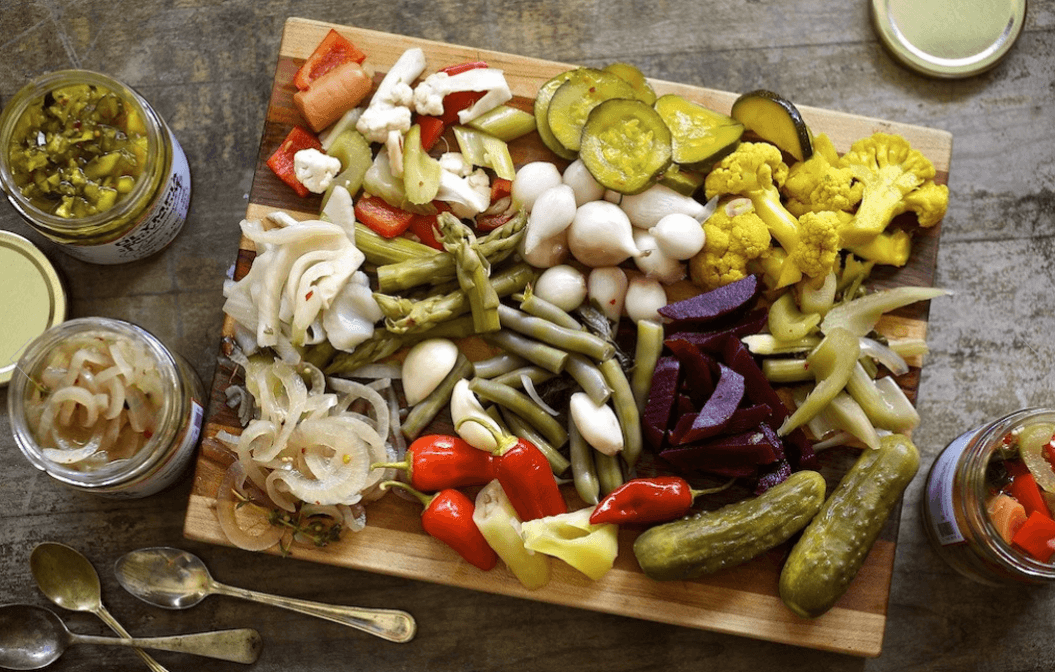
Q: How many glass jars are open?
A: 3